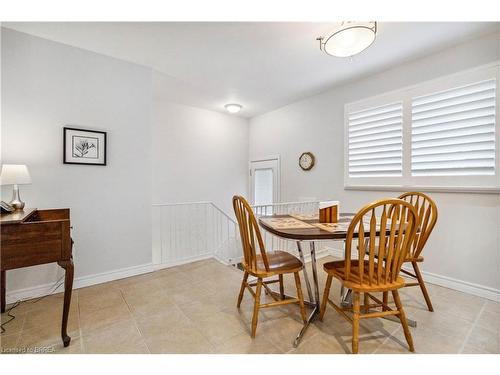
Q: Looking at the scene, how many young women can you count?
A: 0